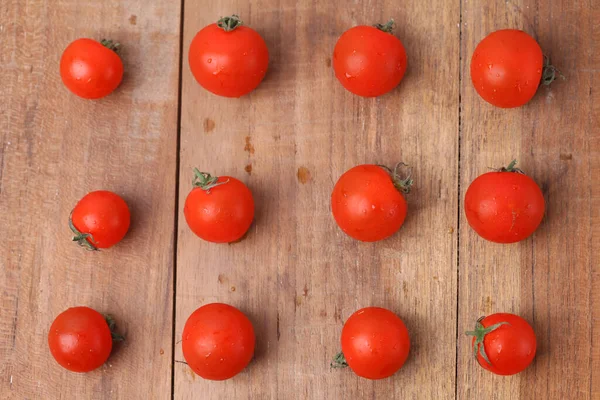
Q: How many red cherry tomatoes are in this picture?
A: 12